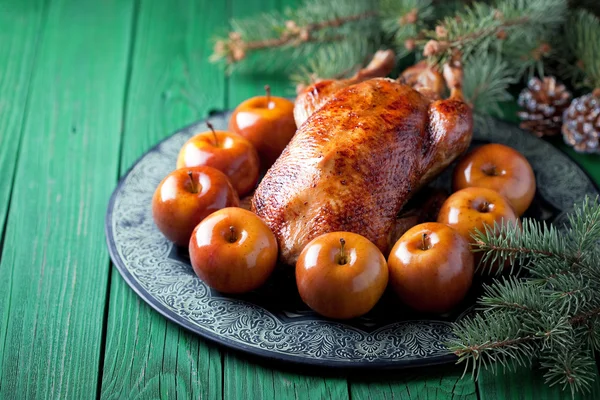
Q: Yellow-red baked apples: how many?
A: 8